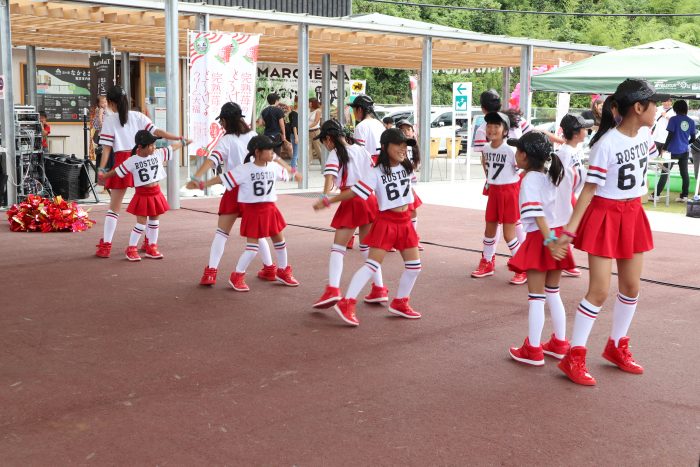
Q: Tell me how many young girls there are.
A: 13